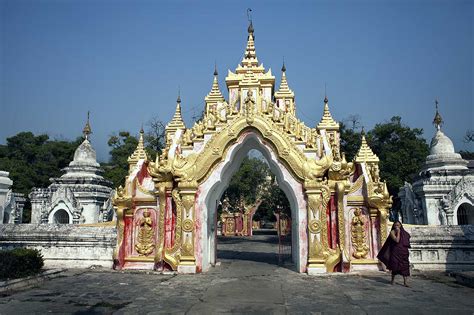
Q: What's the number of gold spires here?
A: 7